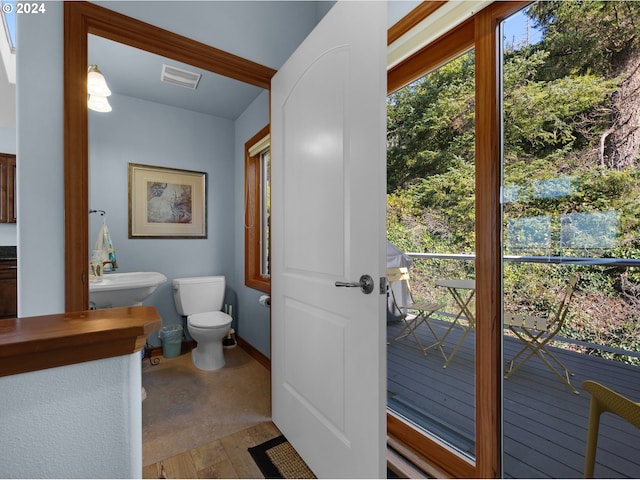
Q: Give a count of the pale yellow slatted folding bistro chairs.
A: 2